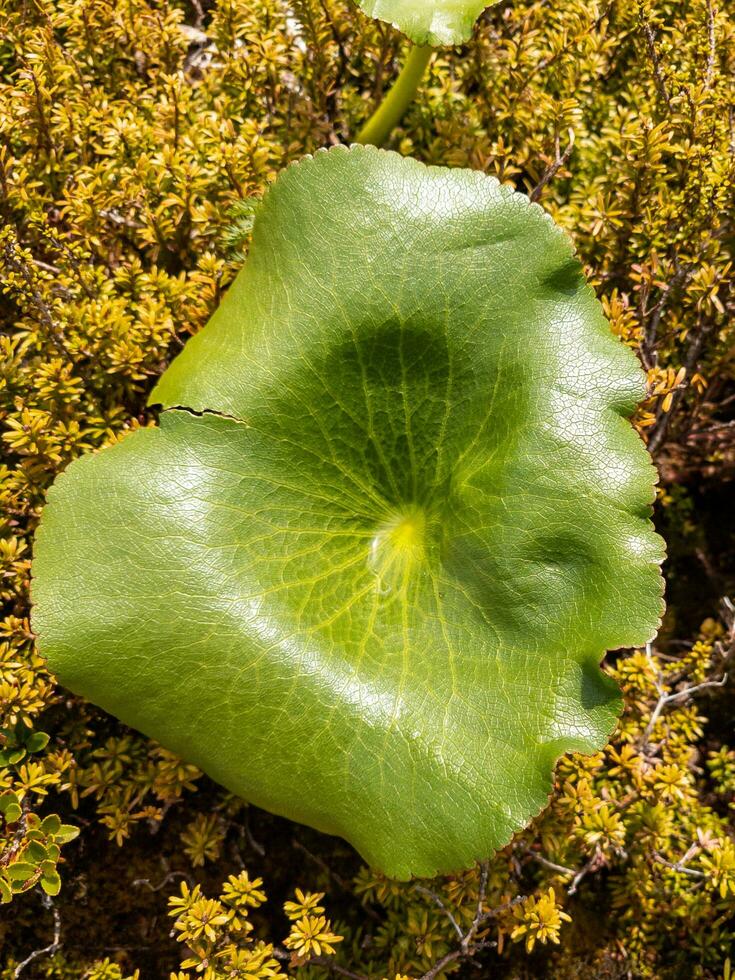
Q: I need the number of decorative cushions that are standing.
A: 0